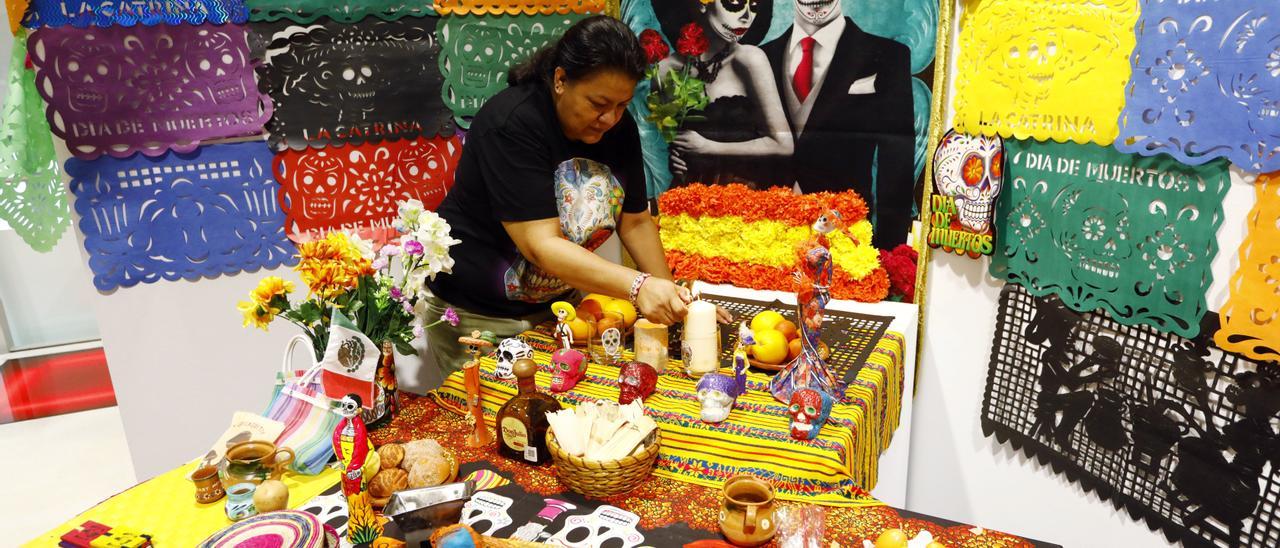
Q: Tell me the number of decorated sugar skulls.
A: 5